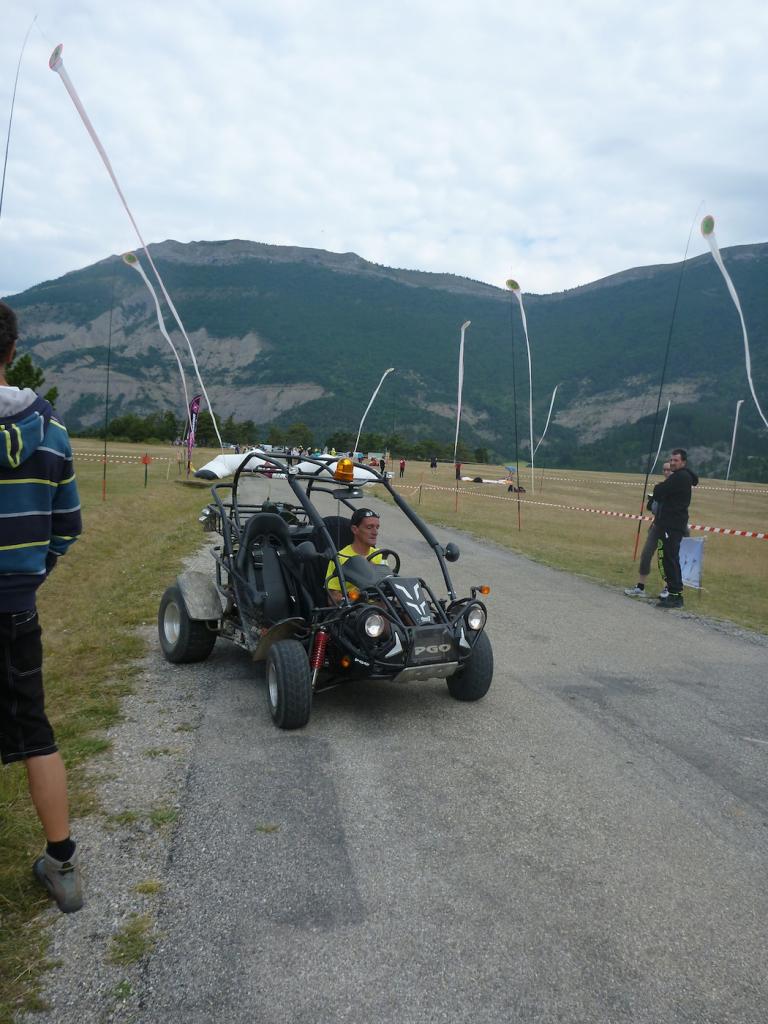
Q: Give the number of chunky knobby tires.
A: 3